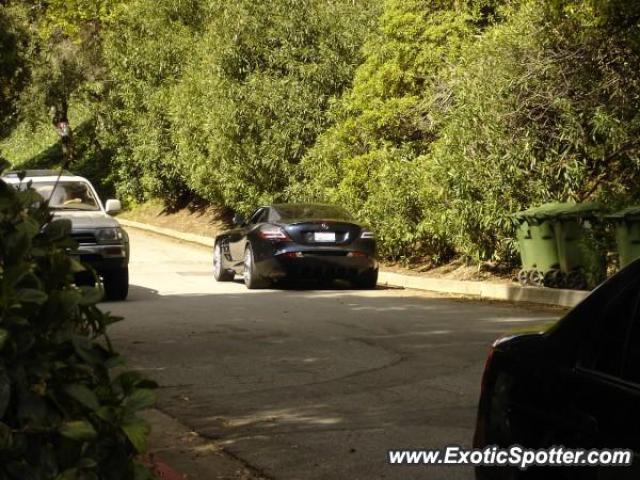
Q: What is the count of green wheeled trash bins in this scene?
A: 3